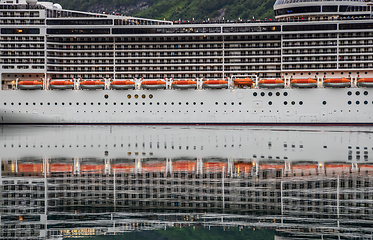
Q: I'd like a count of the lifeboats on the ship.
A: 12